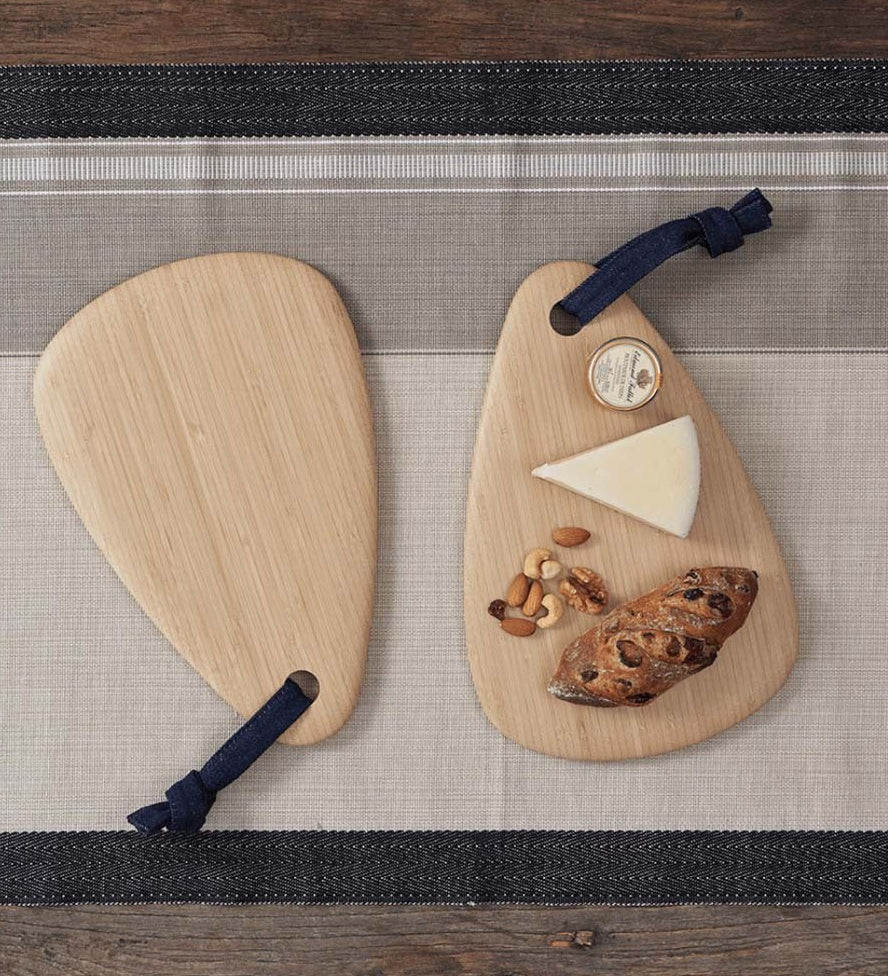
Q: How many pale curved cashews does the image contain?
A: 2